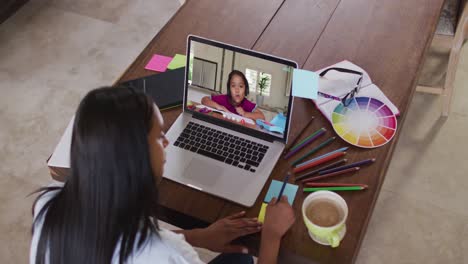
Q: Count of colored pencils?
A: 12